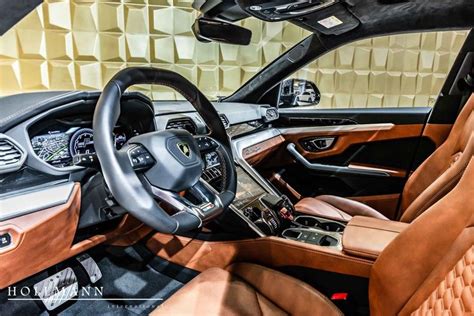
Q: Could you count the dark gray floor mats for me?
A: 1